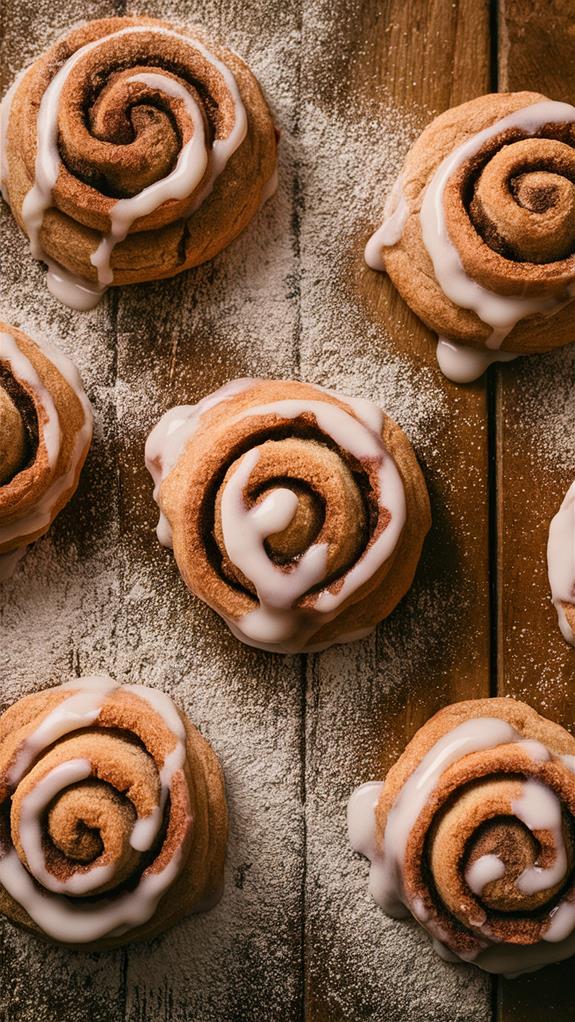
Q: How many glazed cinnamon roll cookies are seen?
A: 7